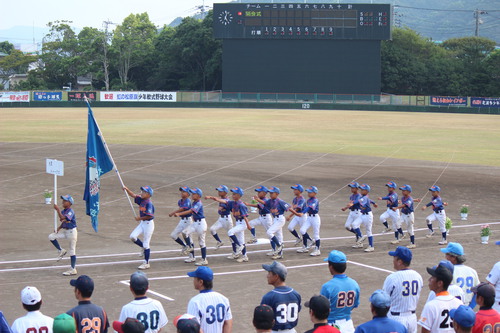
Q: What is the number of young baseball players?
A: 15